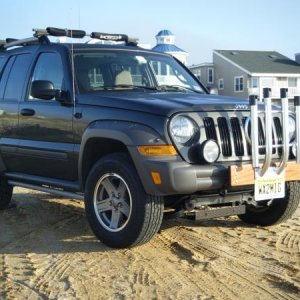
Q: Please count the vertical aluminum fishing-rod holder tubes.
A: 4